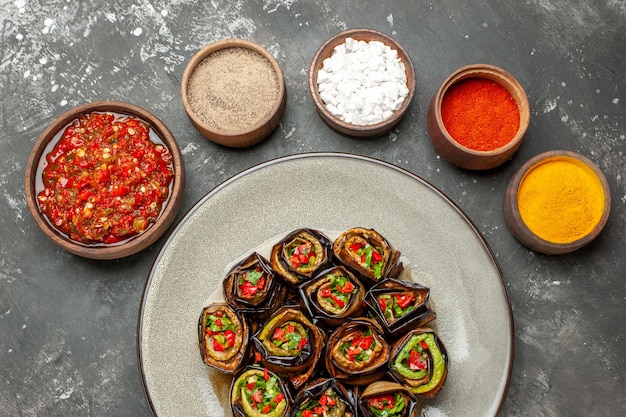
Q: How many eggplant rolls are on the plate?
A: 12